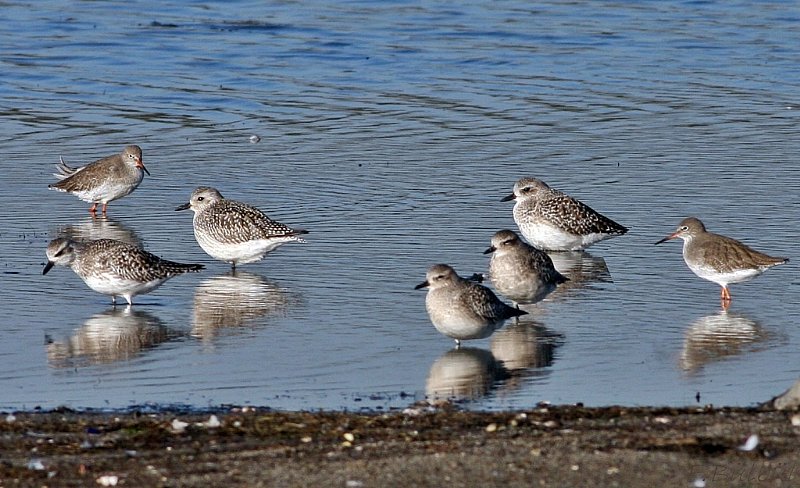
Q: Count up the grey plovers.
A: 5